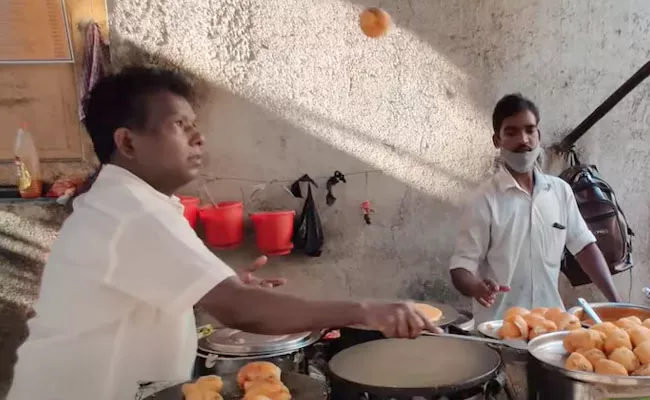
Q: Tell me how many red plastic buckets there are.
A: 3